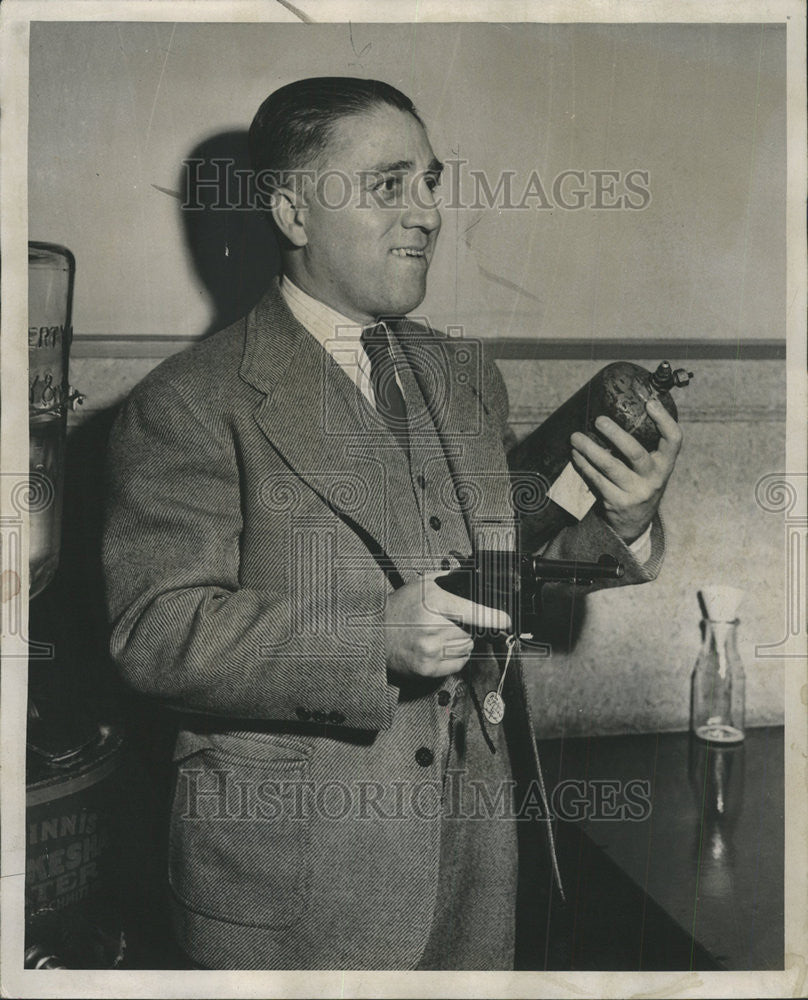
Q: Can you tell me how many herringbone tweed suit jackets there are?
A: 1